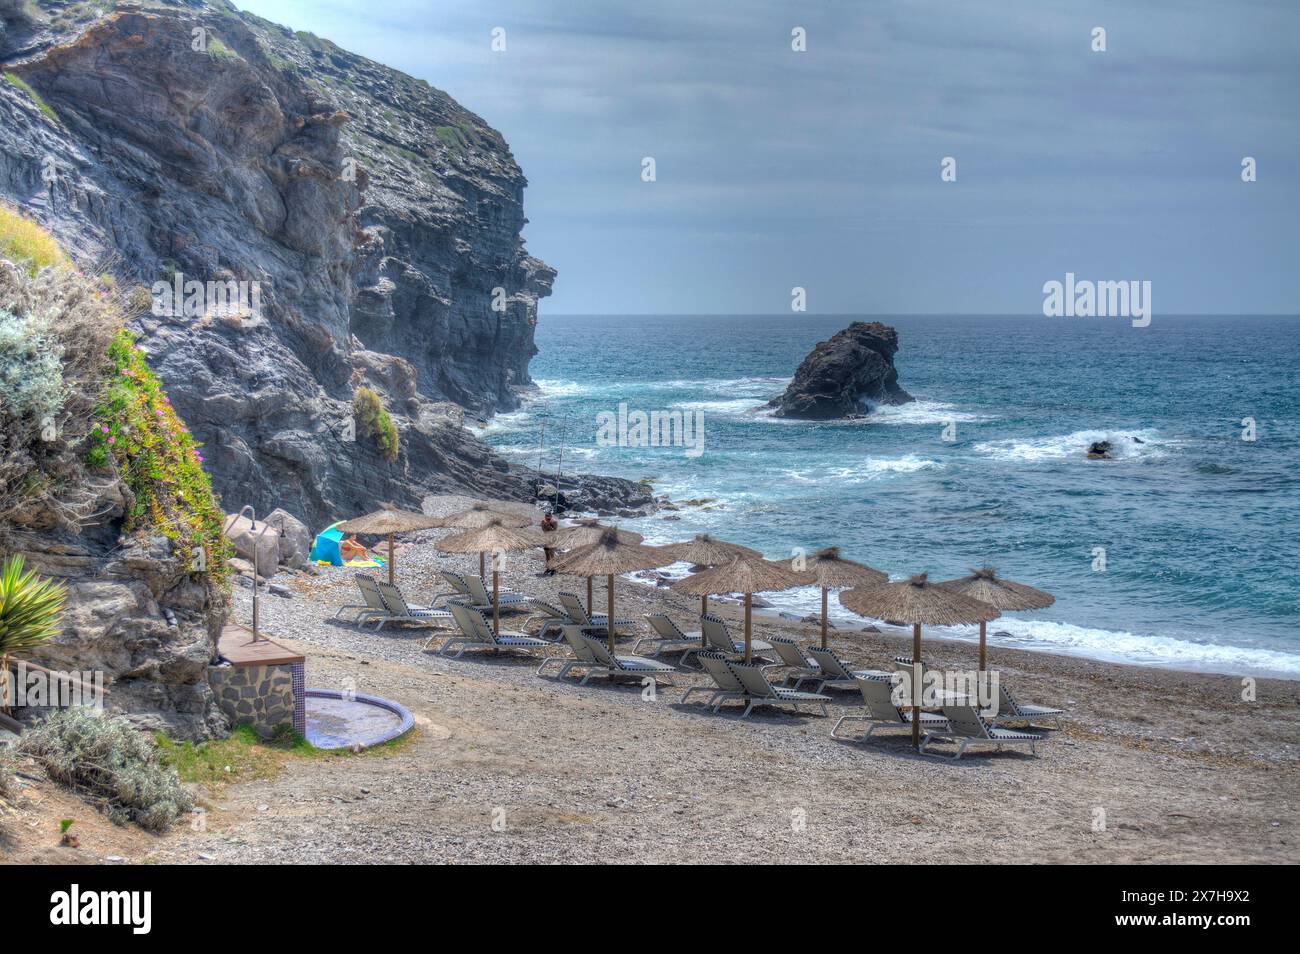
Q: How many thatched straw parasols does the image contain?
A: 10